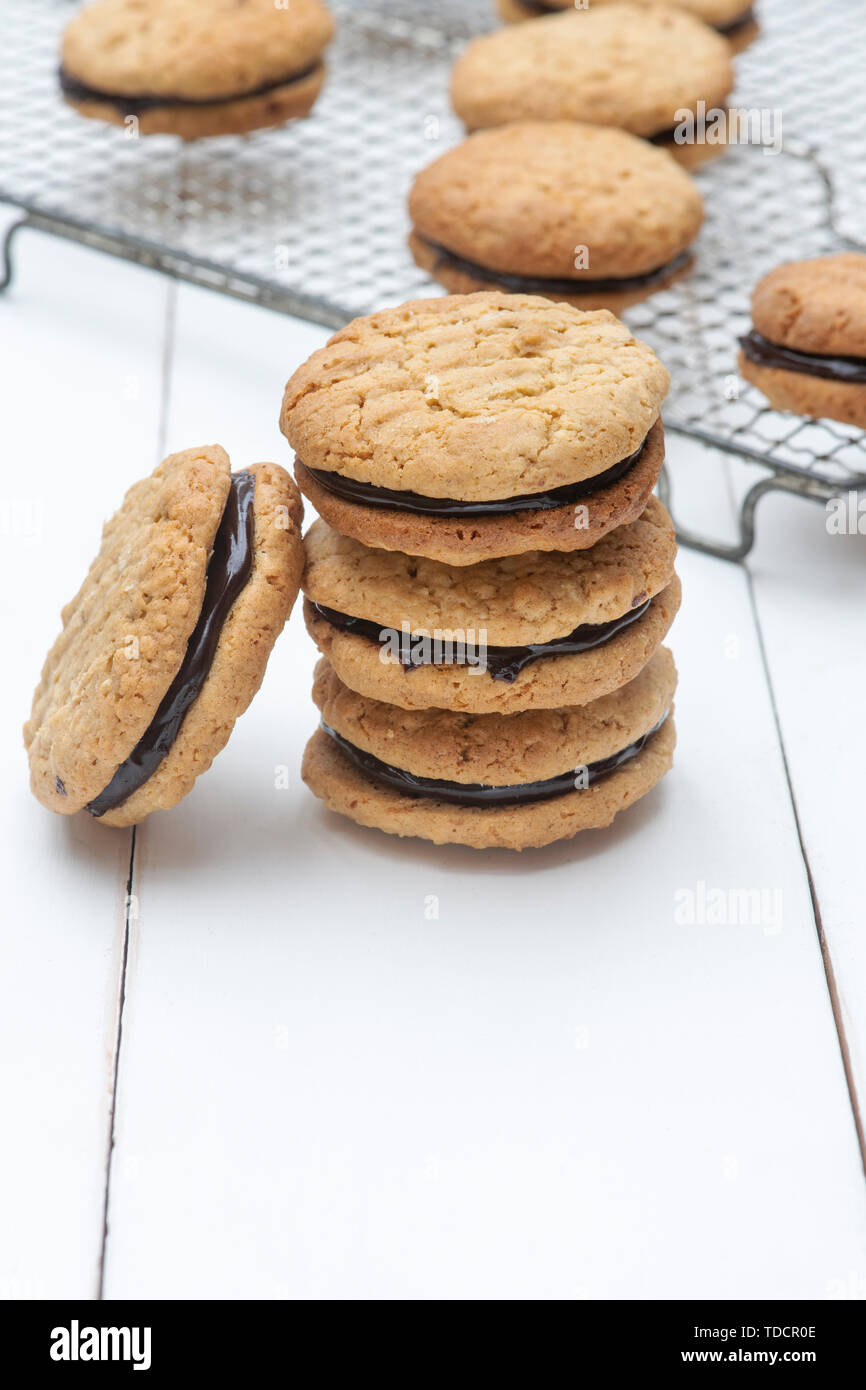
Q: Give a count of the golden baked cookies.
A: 9